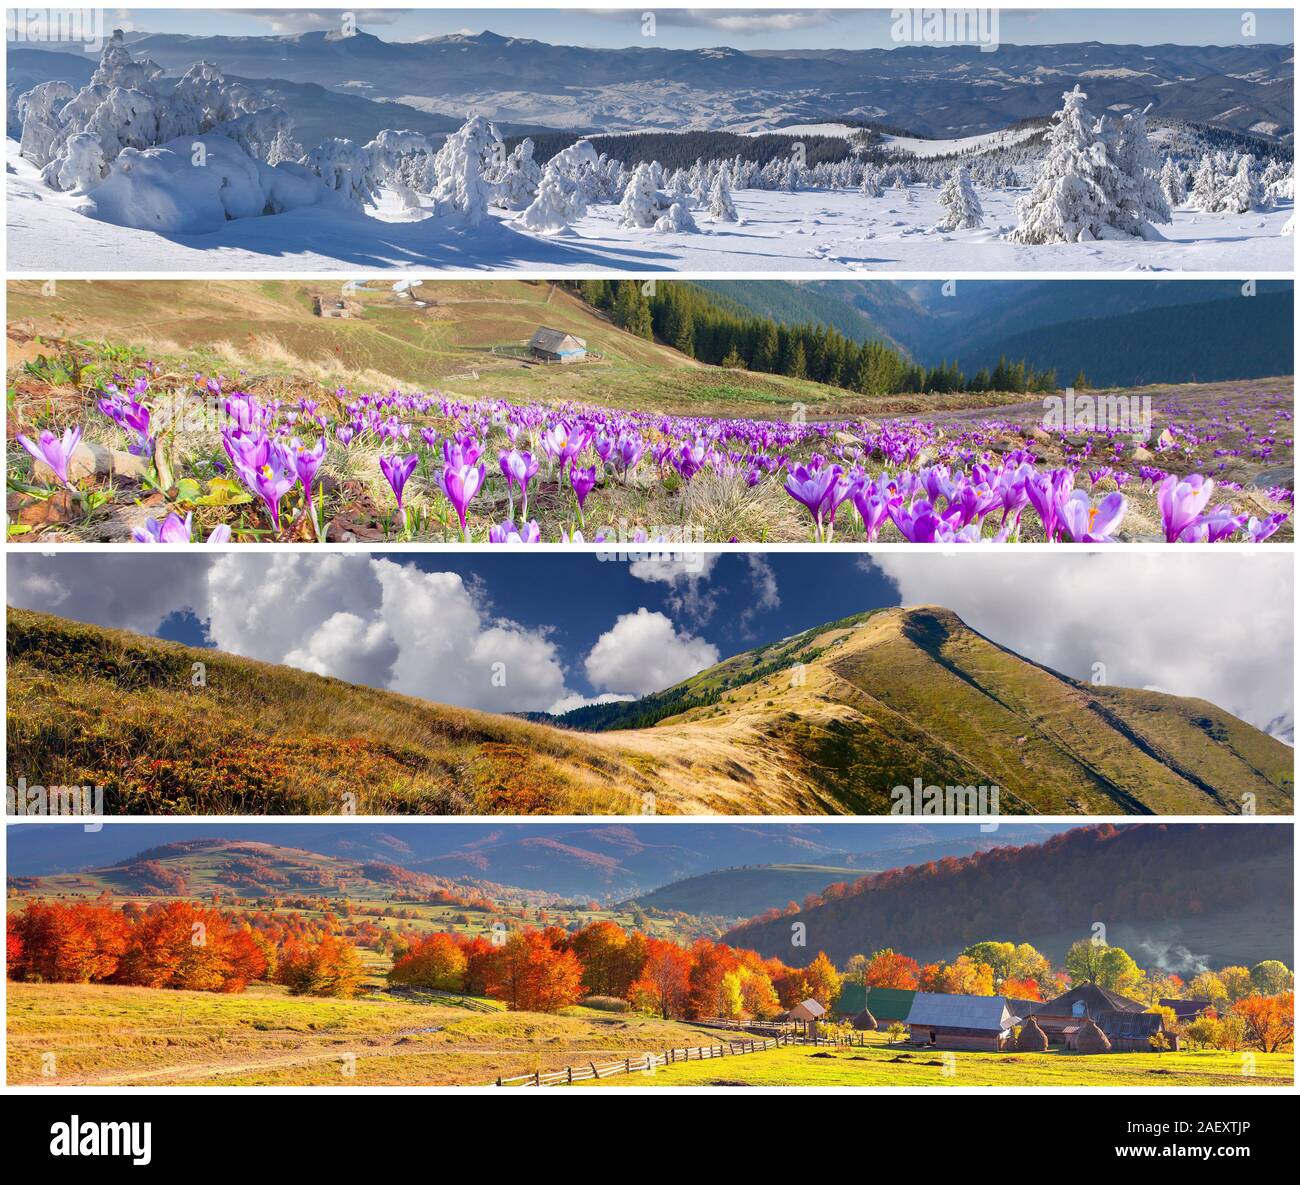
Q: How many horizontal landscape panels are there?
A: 4